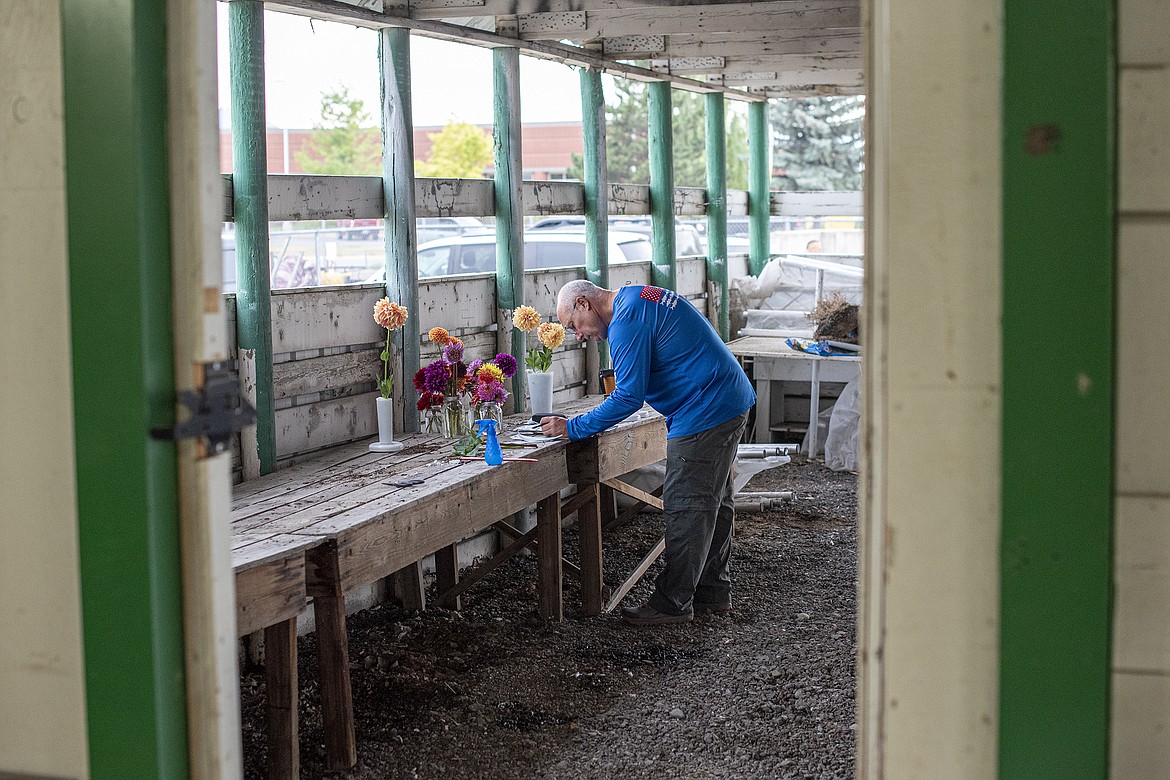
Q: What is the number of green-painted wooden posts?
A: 7